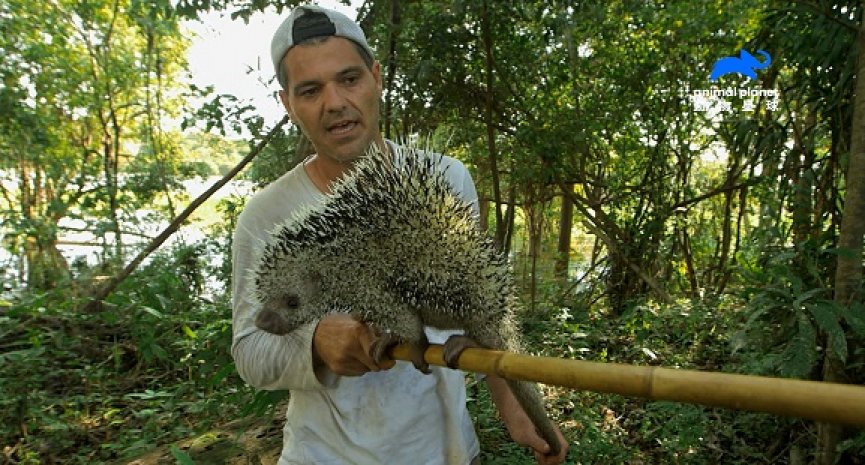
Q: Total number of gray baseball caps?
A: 1